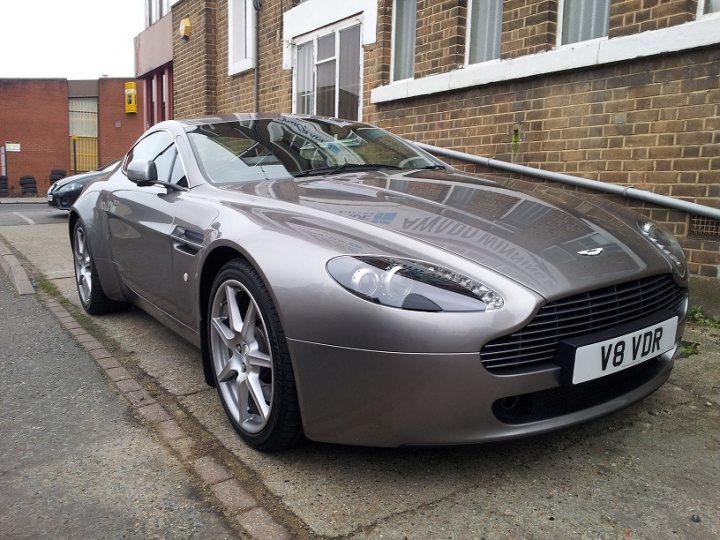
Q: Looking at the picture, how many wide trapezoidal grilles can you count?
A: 1